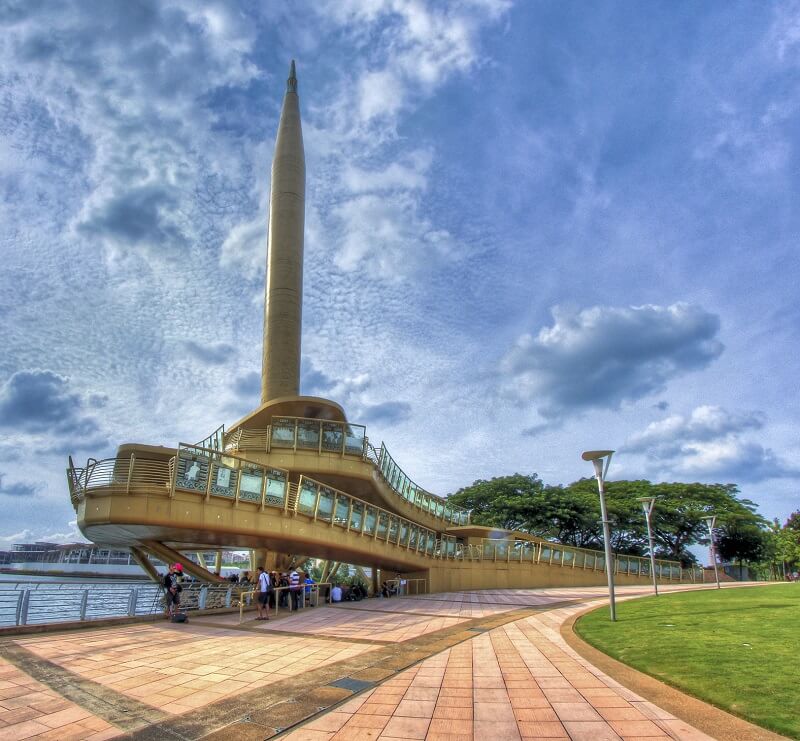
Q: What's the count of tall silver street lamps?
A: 3